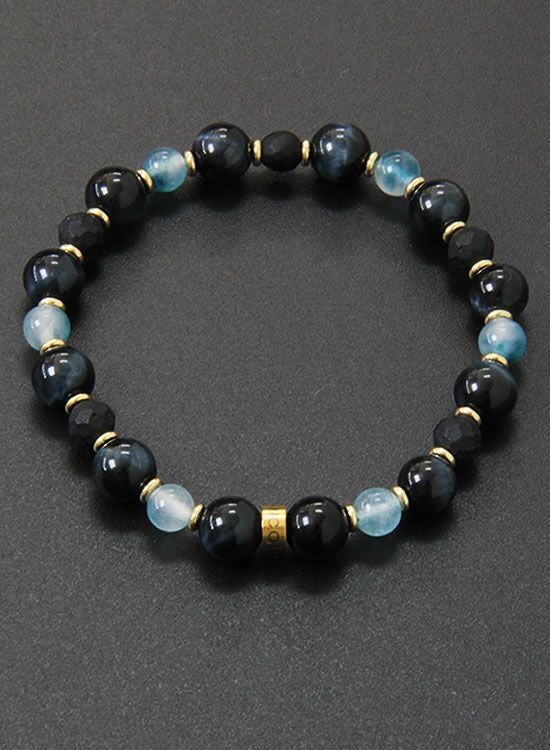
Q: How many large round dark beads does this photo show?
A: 12